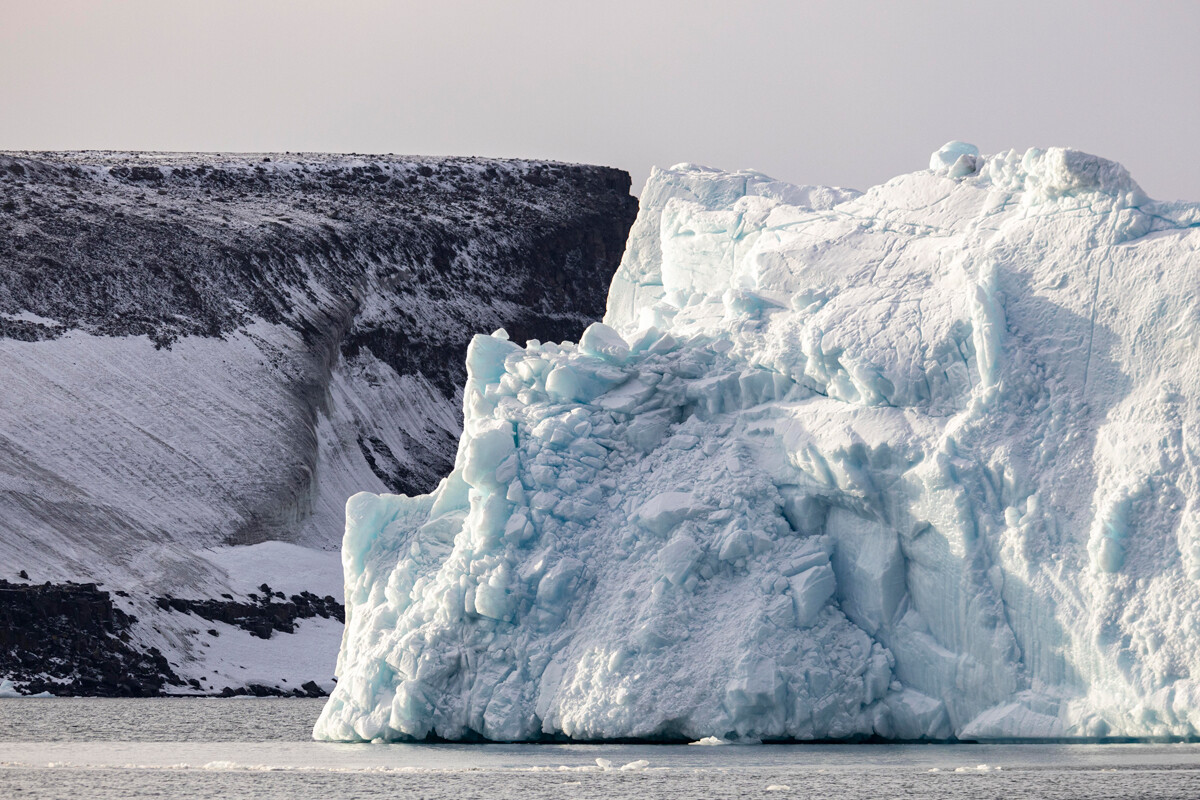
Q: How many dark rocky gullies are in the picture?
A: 1